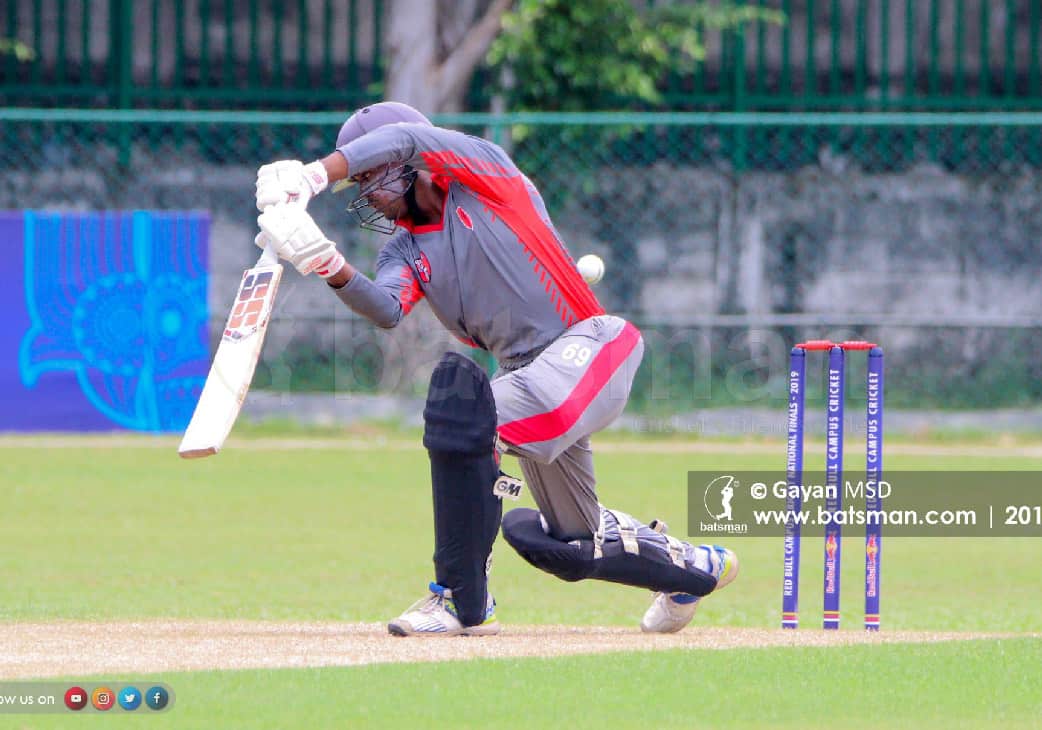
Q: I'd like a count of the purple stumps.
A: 3